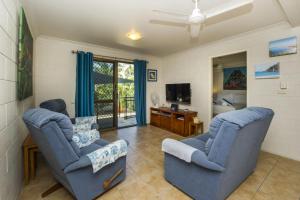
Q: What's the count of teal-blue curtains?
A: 2